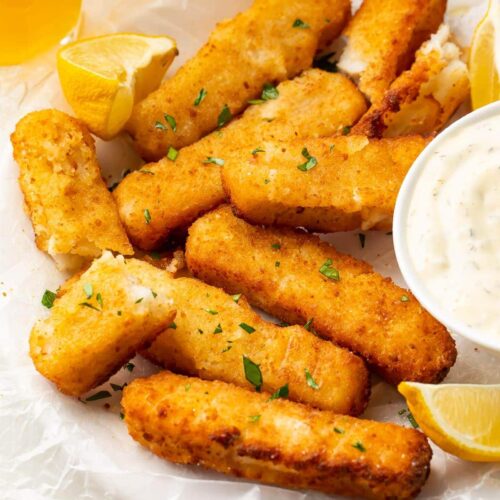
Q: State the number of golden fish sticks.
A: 10